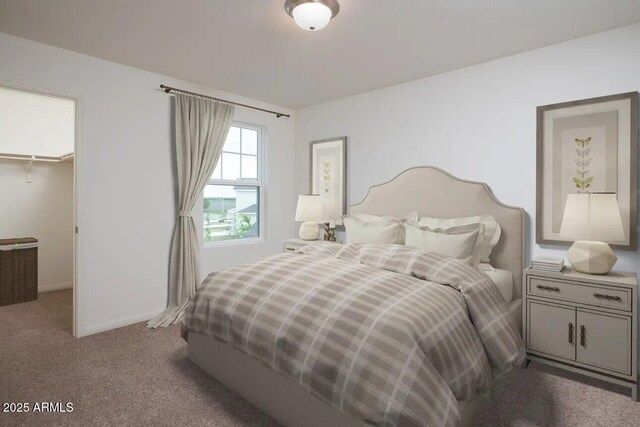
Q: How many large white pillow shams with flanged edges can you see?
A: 2